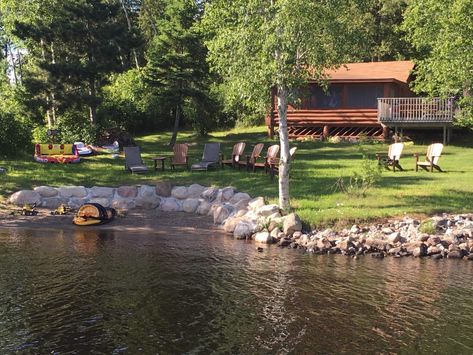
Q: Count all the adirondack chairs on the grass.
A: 7